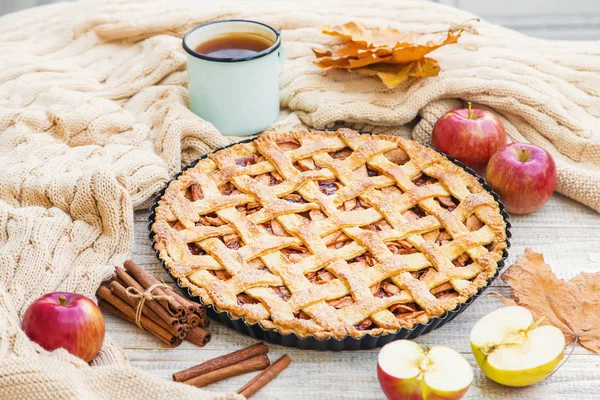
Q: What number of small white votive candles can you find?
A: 0